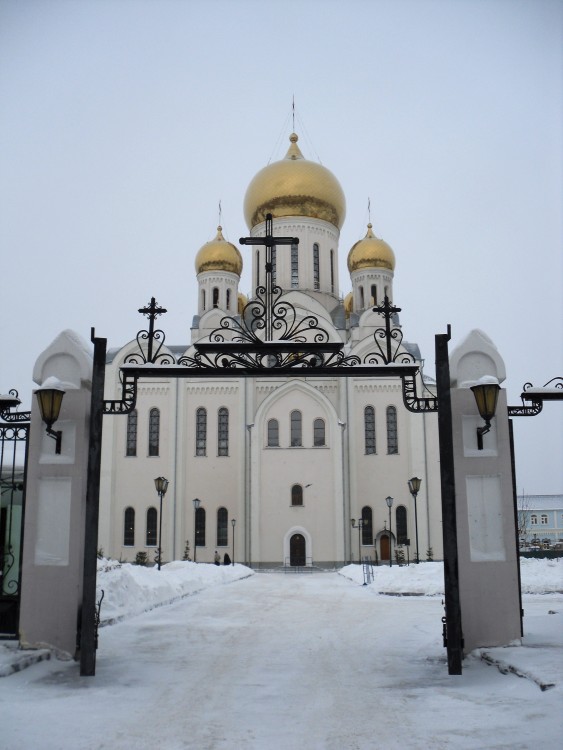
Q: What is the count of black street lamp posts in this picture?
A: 6